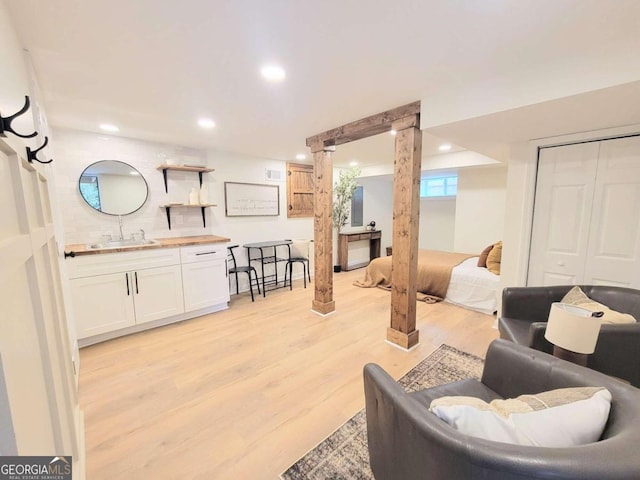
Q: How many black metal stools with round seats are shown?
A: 2